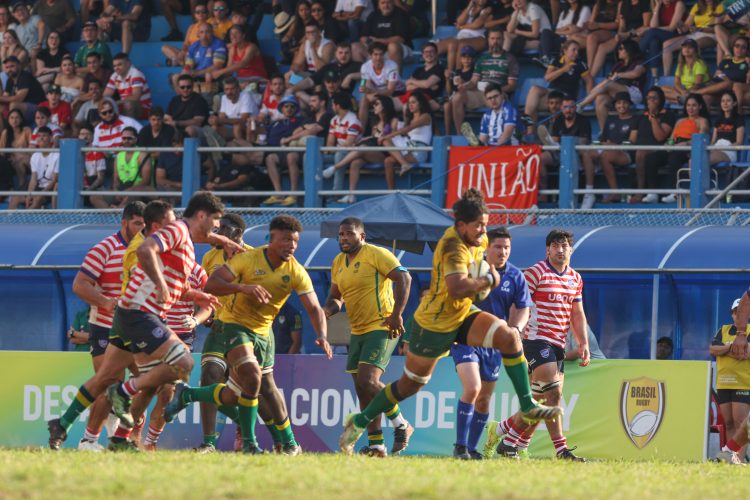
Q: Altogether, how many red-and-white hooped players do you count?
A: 4